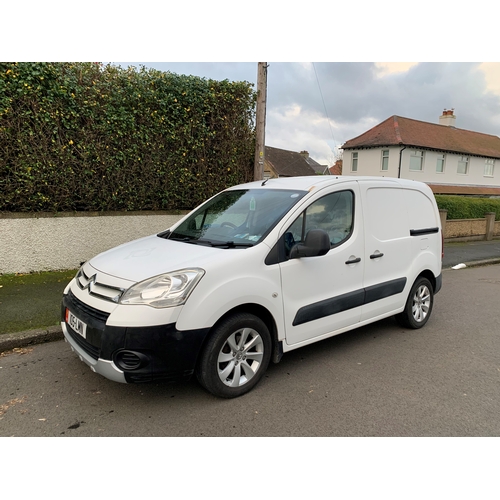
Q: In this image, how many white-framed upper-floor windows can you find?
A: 6